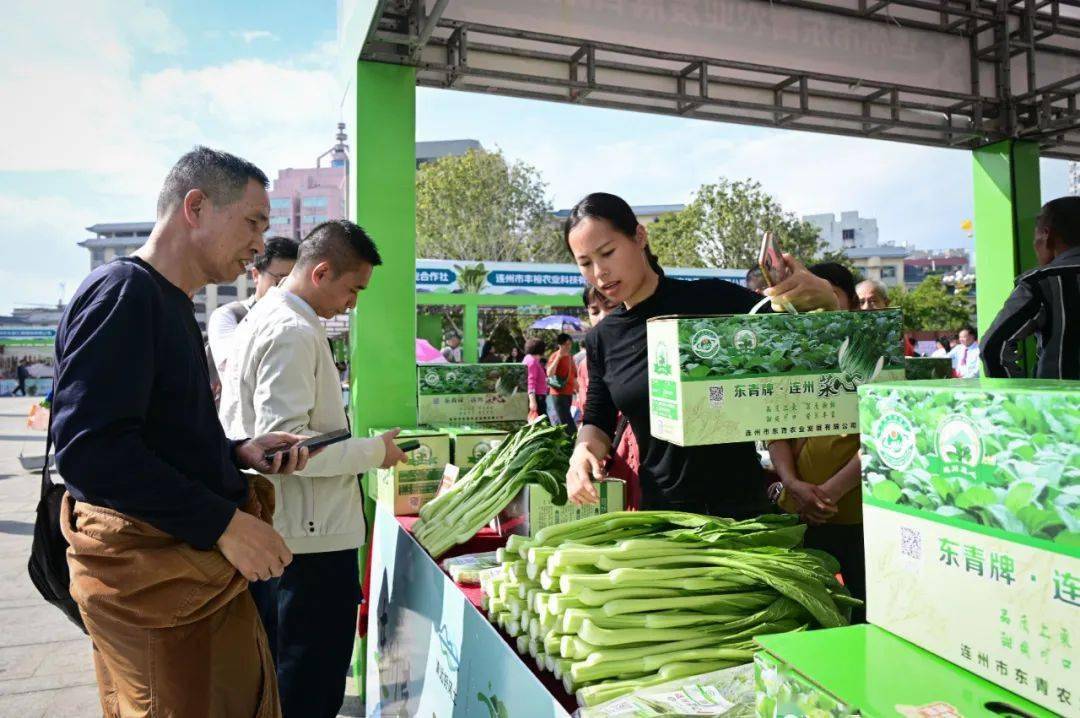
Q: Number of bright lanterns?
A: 0